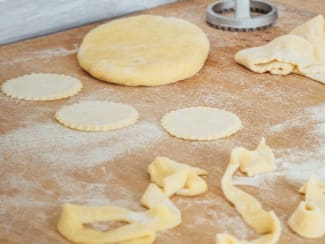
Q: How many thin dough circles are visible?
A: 3